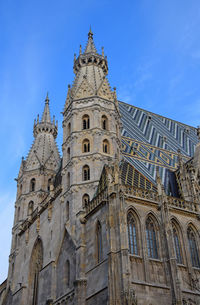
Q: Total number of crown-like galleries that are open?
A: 2